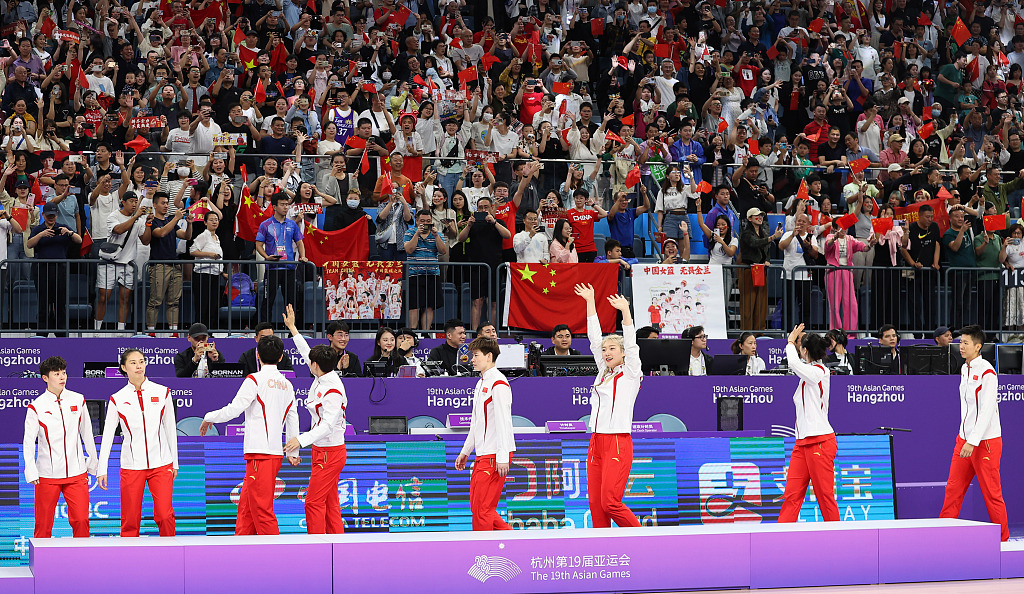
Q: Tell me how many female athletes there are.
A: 8